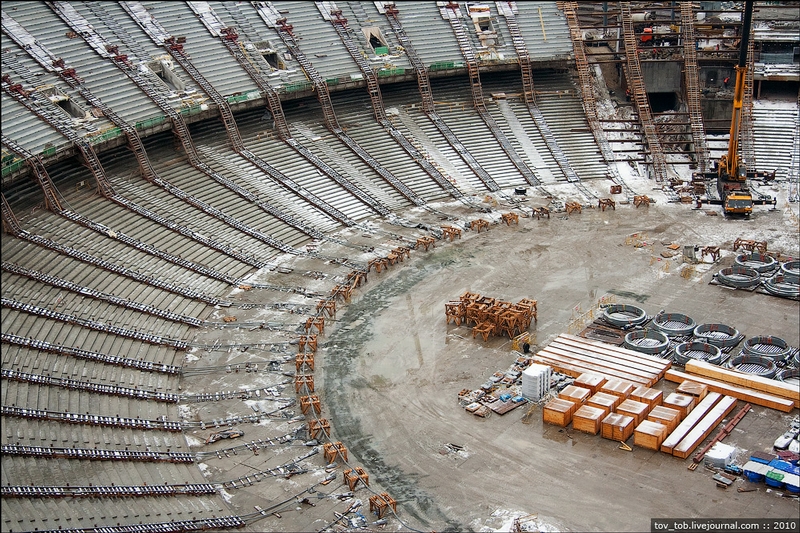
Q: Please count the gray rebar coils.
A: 13